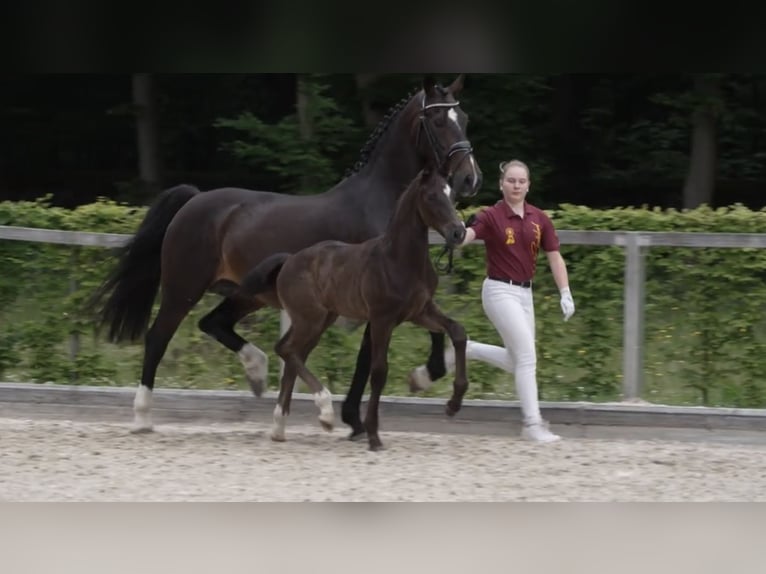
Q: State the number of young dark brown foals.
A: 1